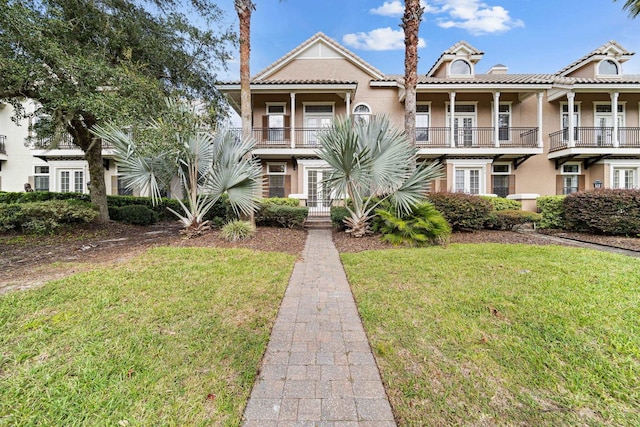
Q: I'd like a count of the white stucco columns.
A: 7